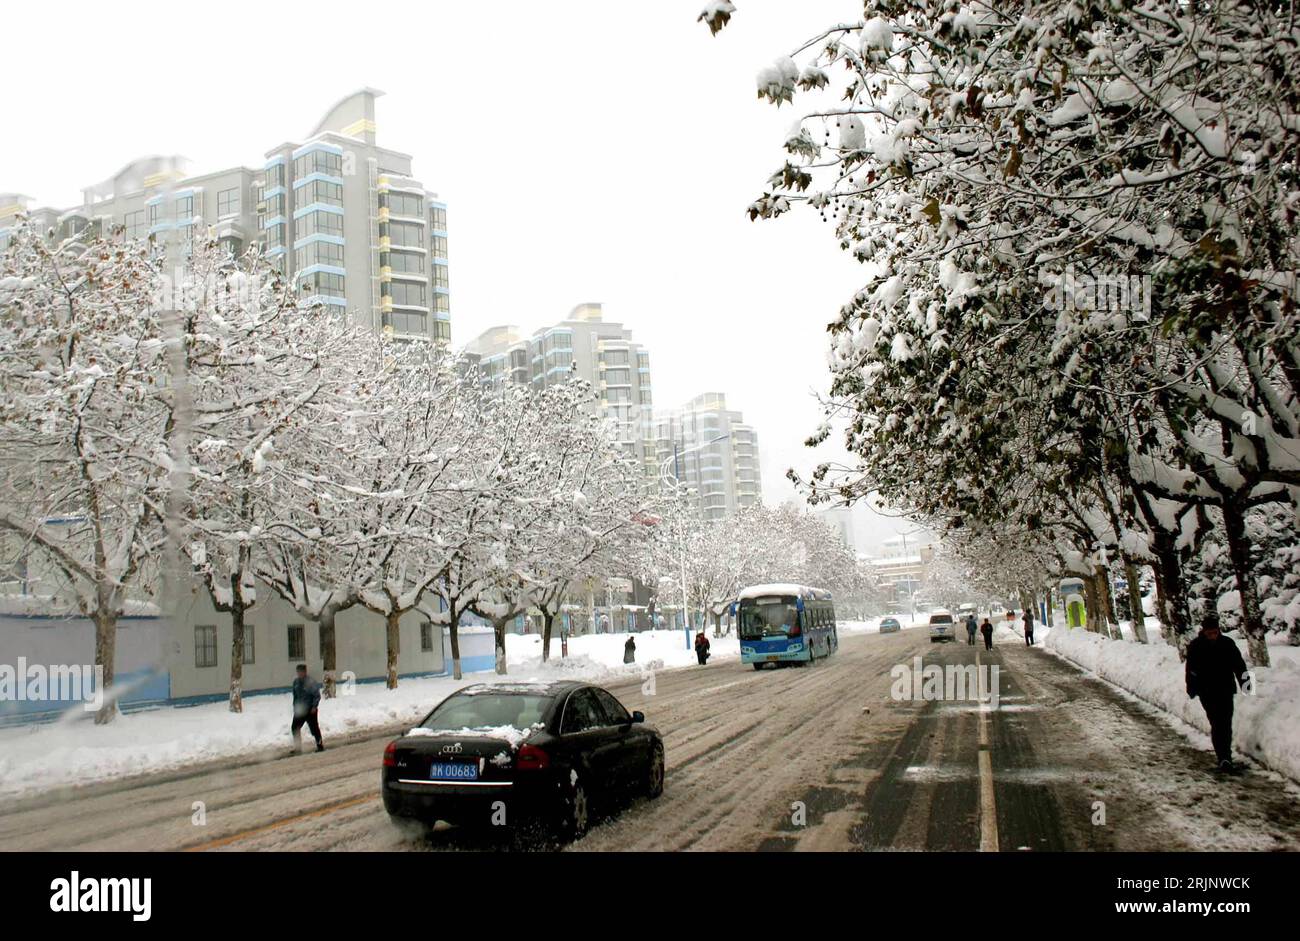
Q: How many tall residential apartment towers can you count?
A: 3